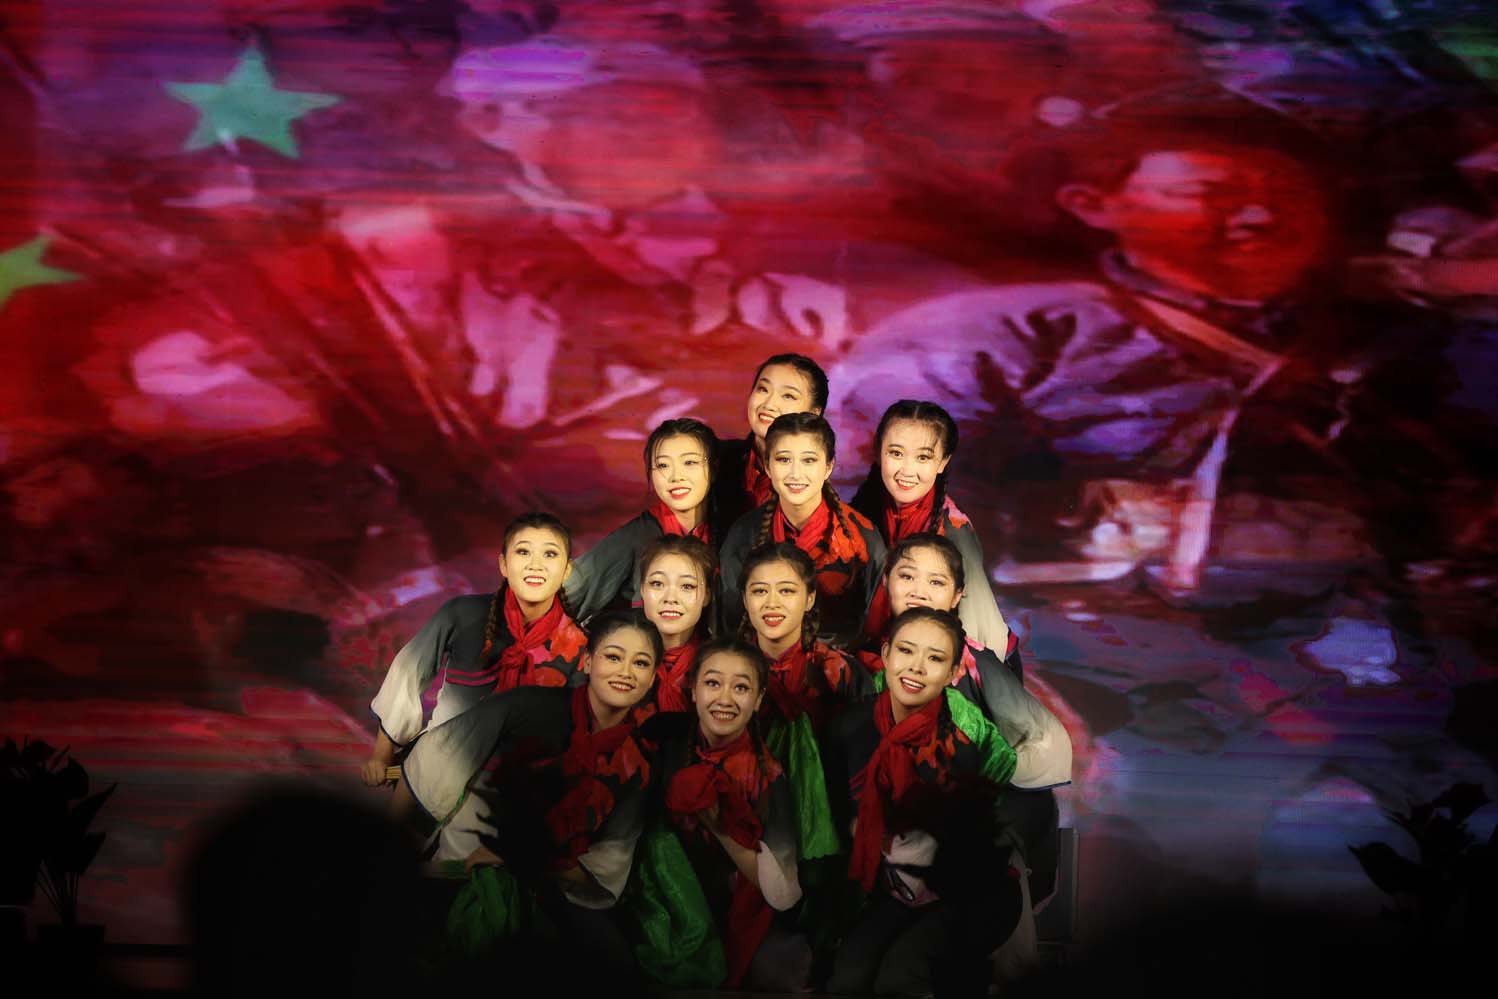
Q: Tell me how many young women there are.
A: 11